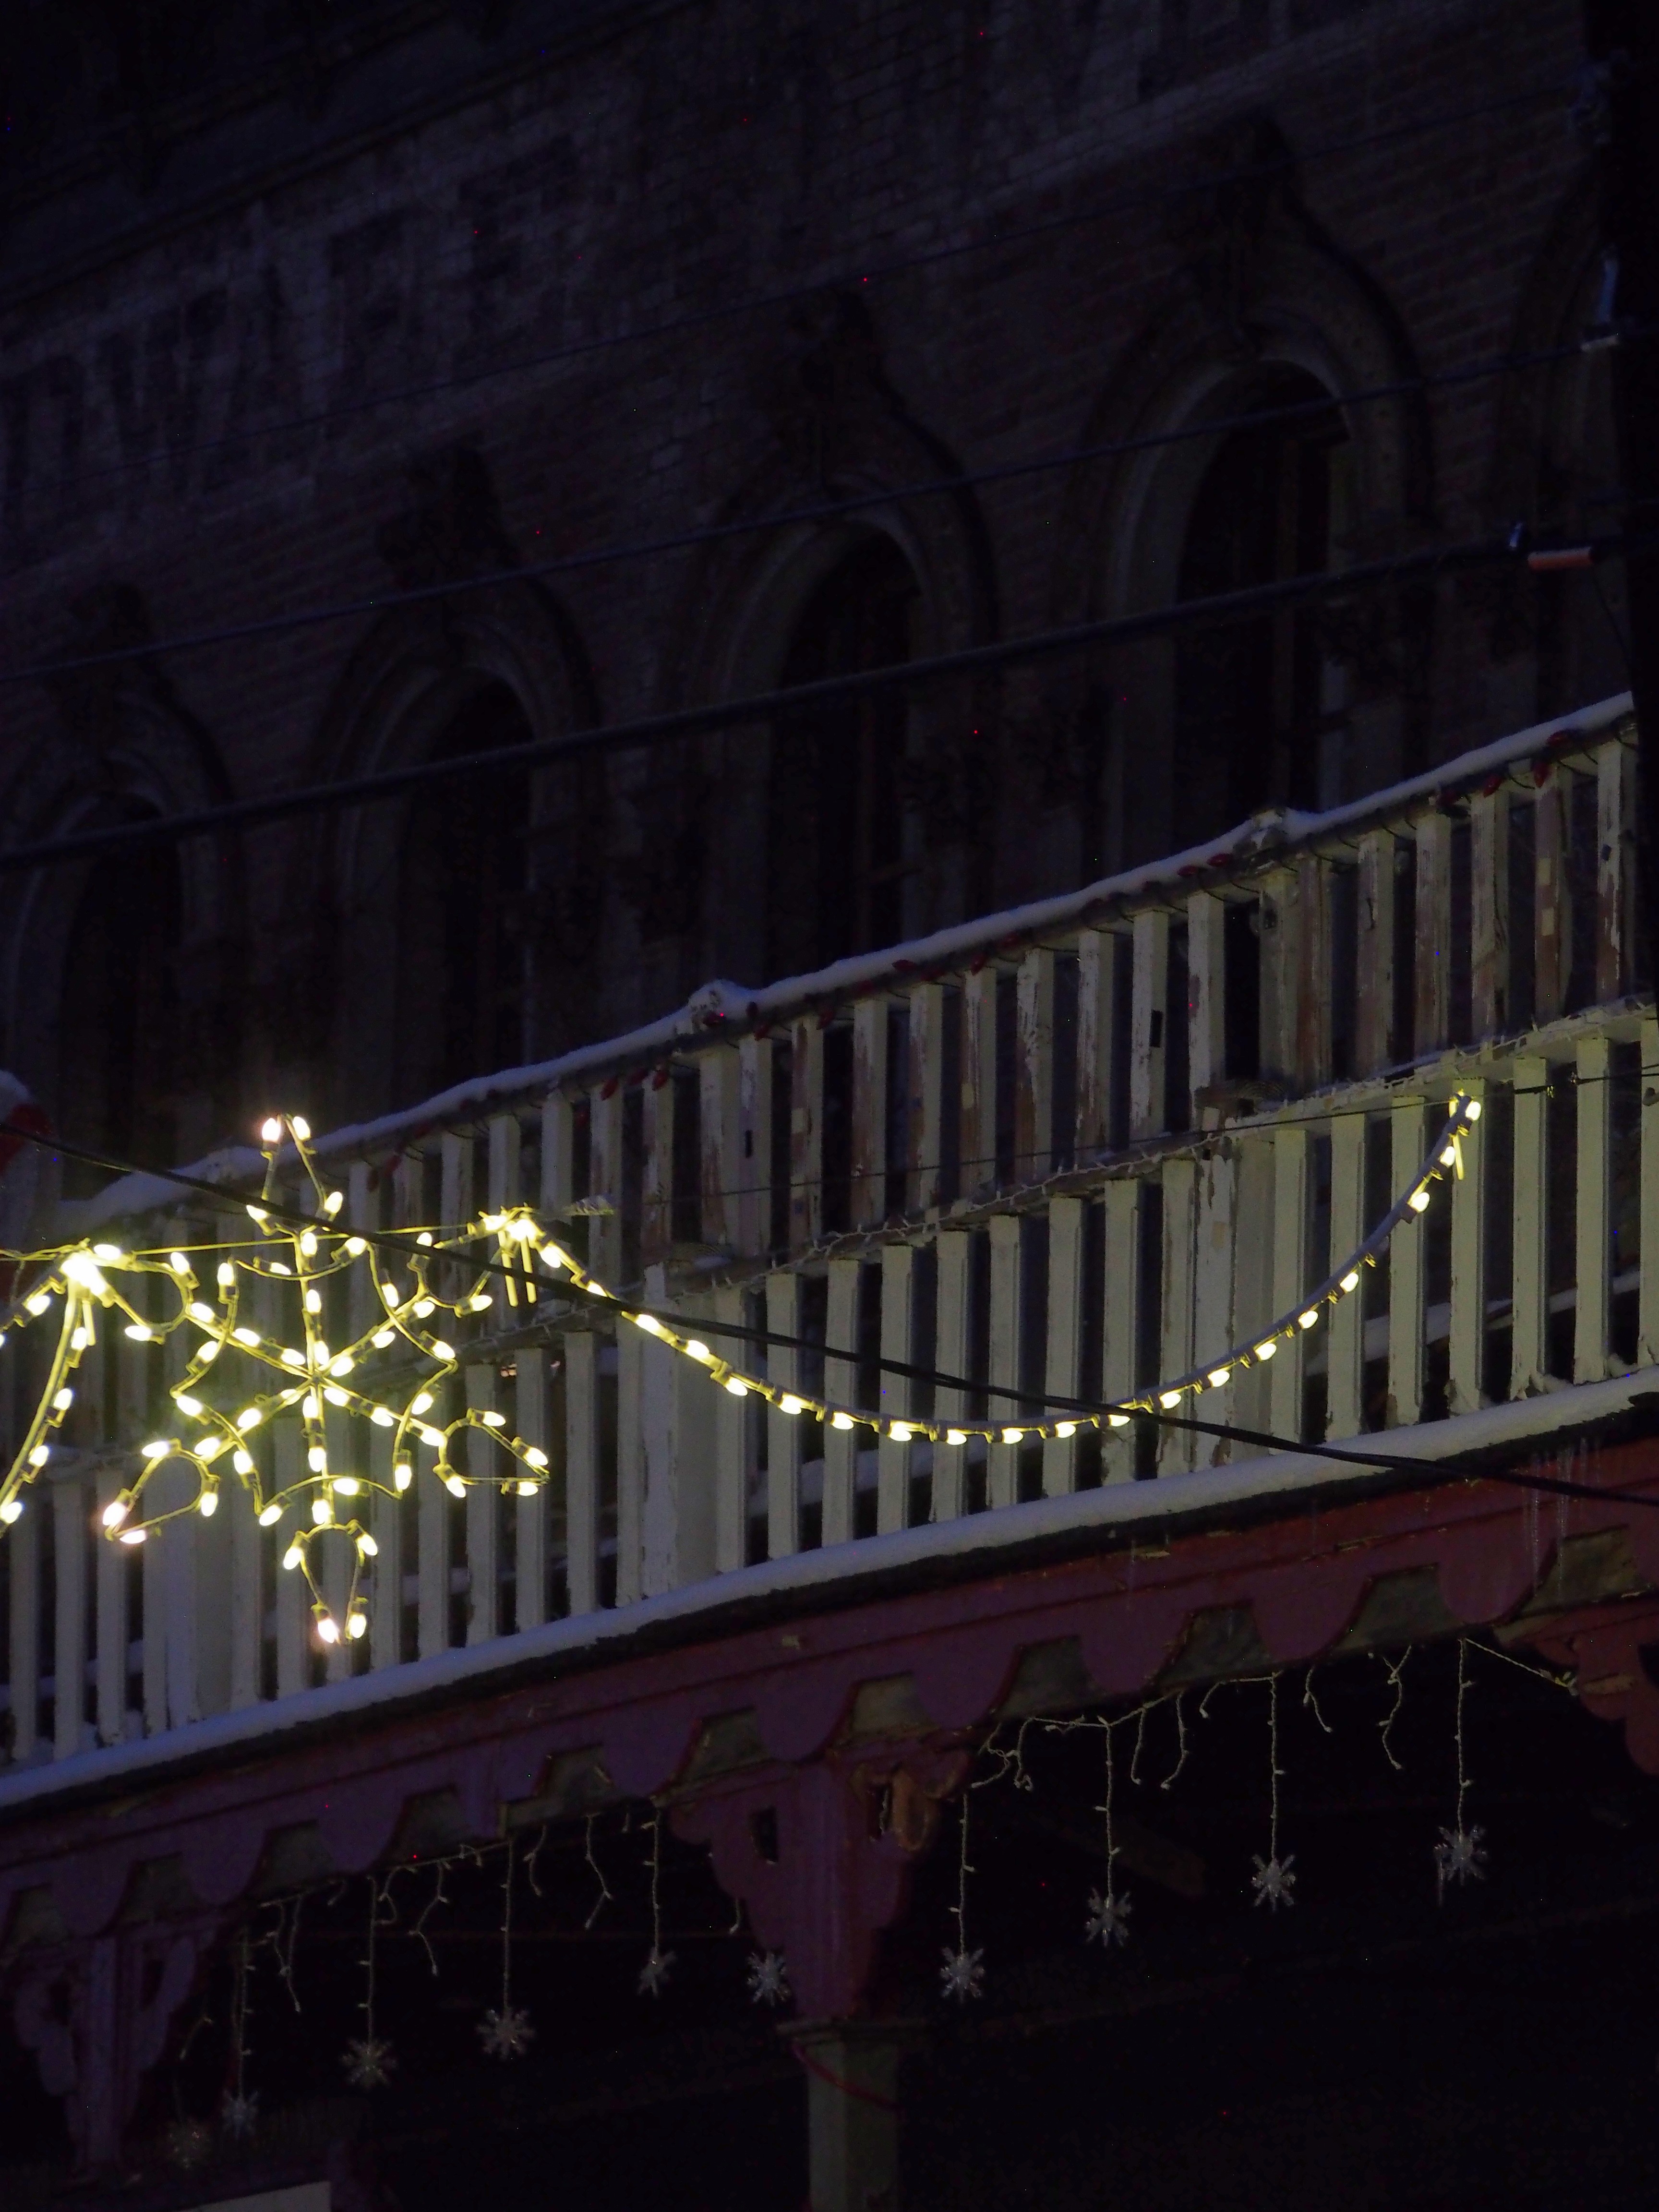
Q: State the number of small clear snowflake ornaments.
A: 10